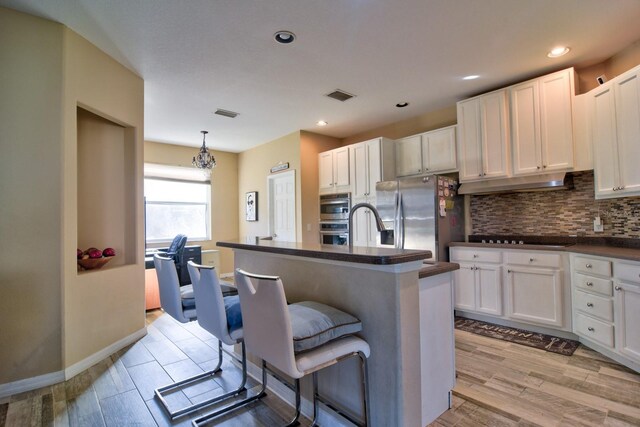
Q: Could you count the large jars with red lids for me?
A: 0